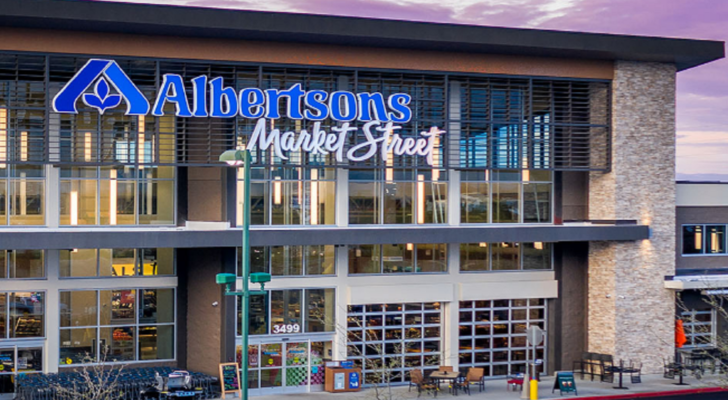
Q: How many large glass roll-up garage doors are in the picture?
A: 2